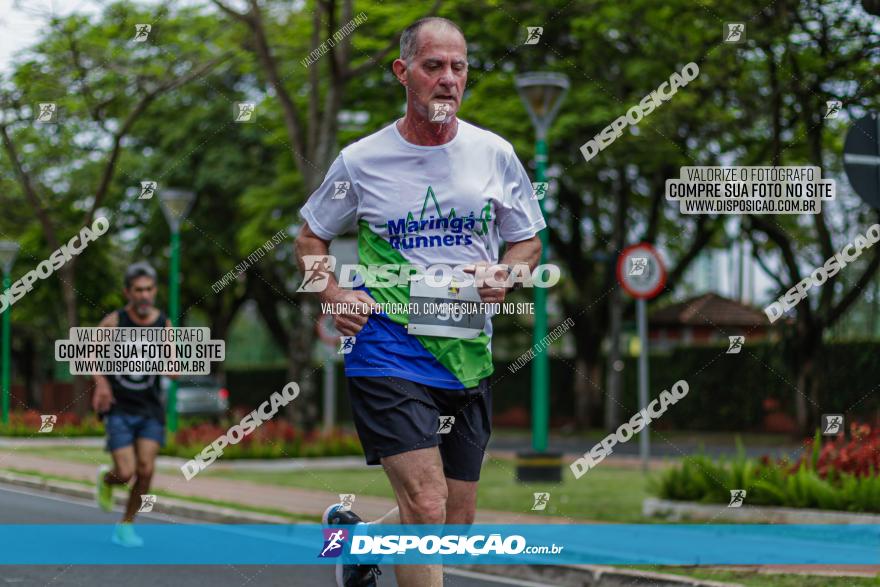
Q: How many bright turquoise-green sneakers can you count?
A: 2